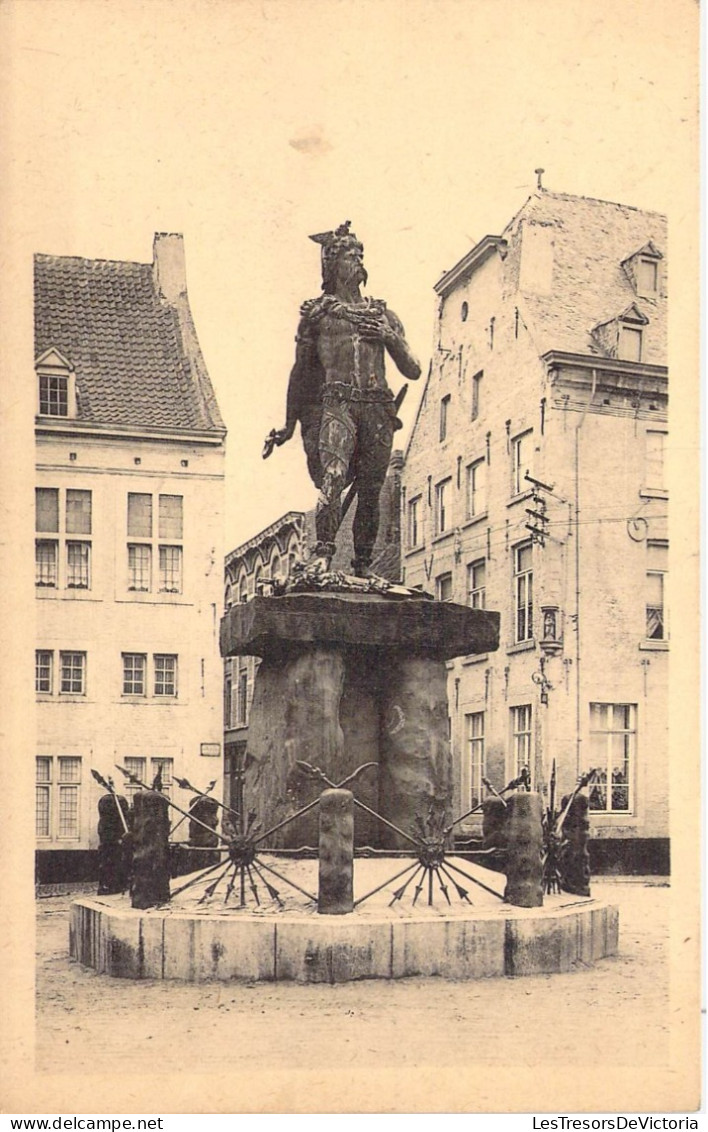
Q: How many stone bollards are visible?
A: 7